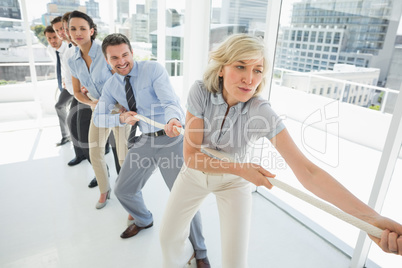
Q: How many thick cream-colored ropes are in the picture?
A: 1